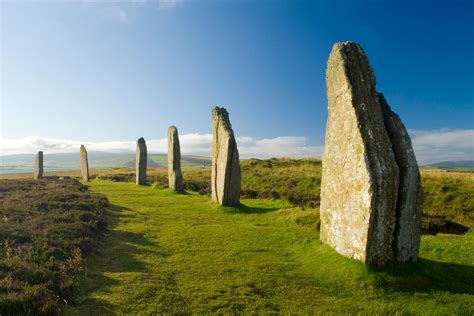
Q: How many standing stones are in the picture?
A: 6